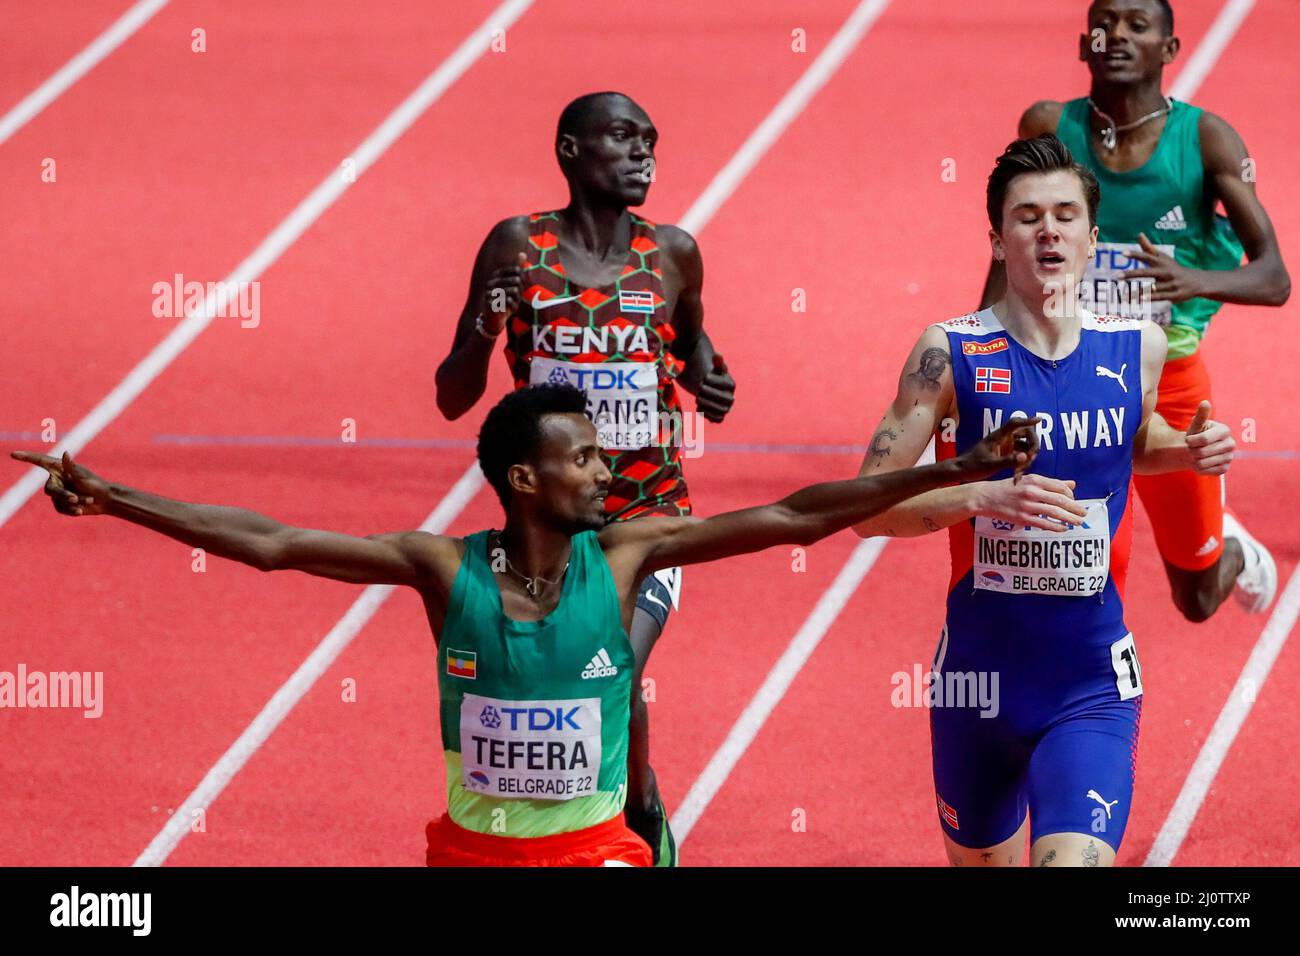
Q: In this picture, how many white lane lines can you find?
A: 5